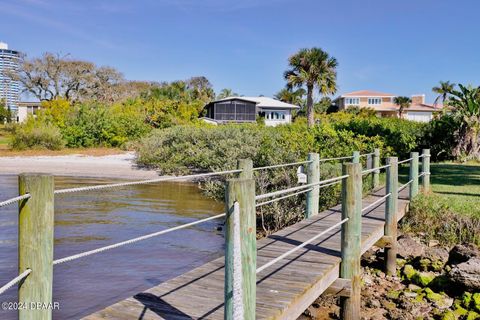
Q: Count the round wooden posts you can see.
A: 10